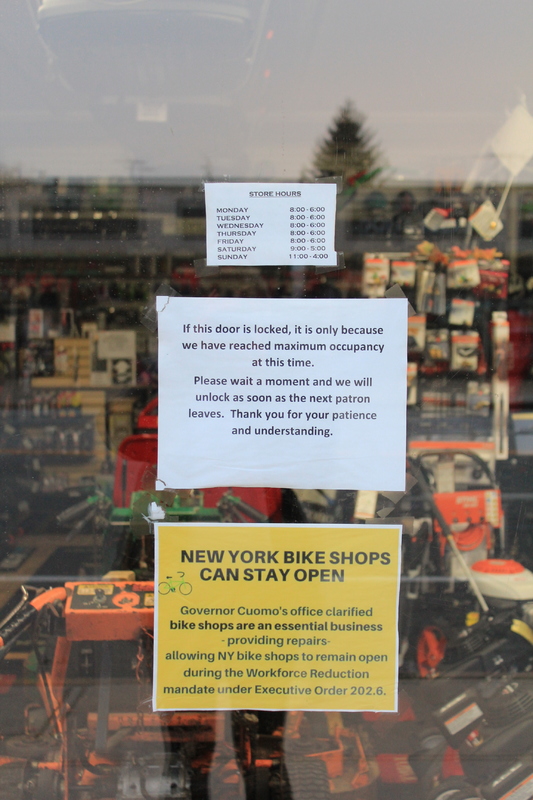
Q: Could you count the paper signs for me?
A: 3